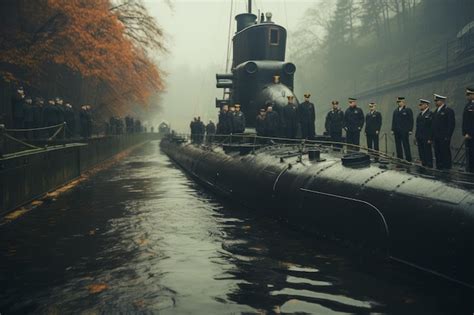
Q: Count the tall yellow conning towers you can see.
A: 0